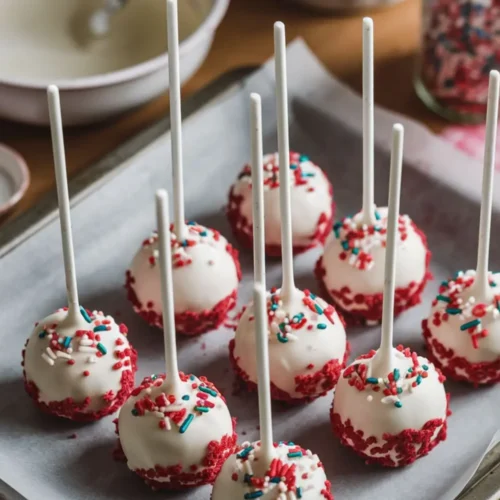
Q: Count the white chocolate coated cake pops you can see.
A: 9